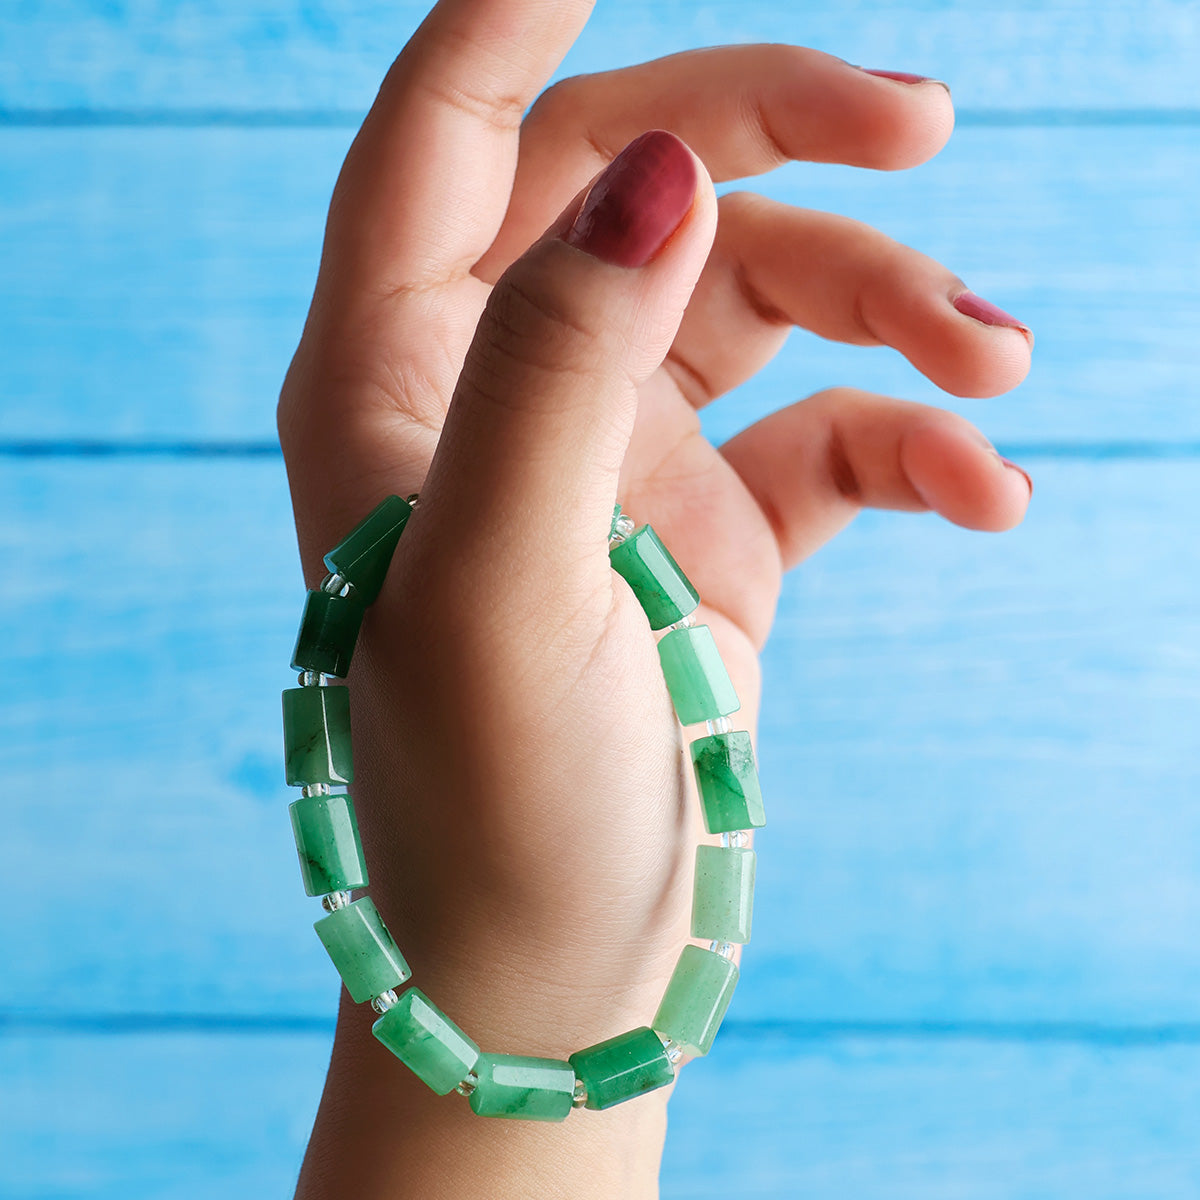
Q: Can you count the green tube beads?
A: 13